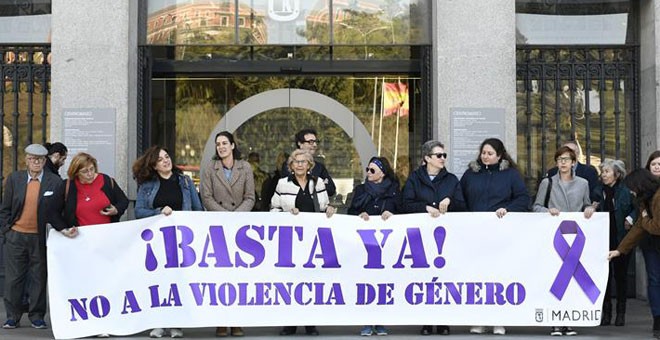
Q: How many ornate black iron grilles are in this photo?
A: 2